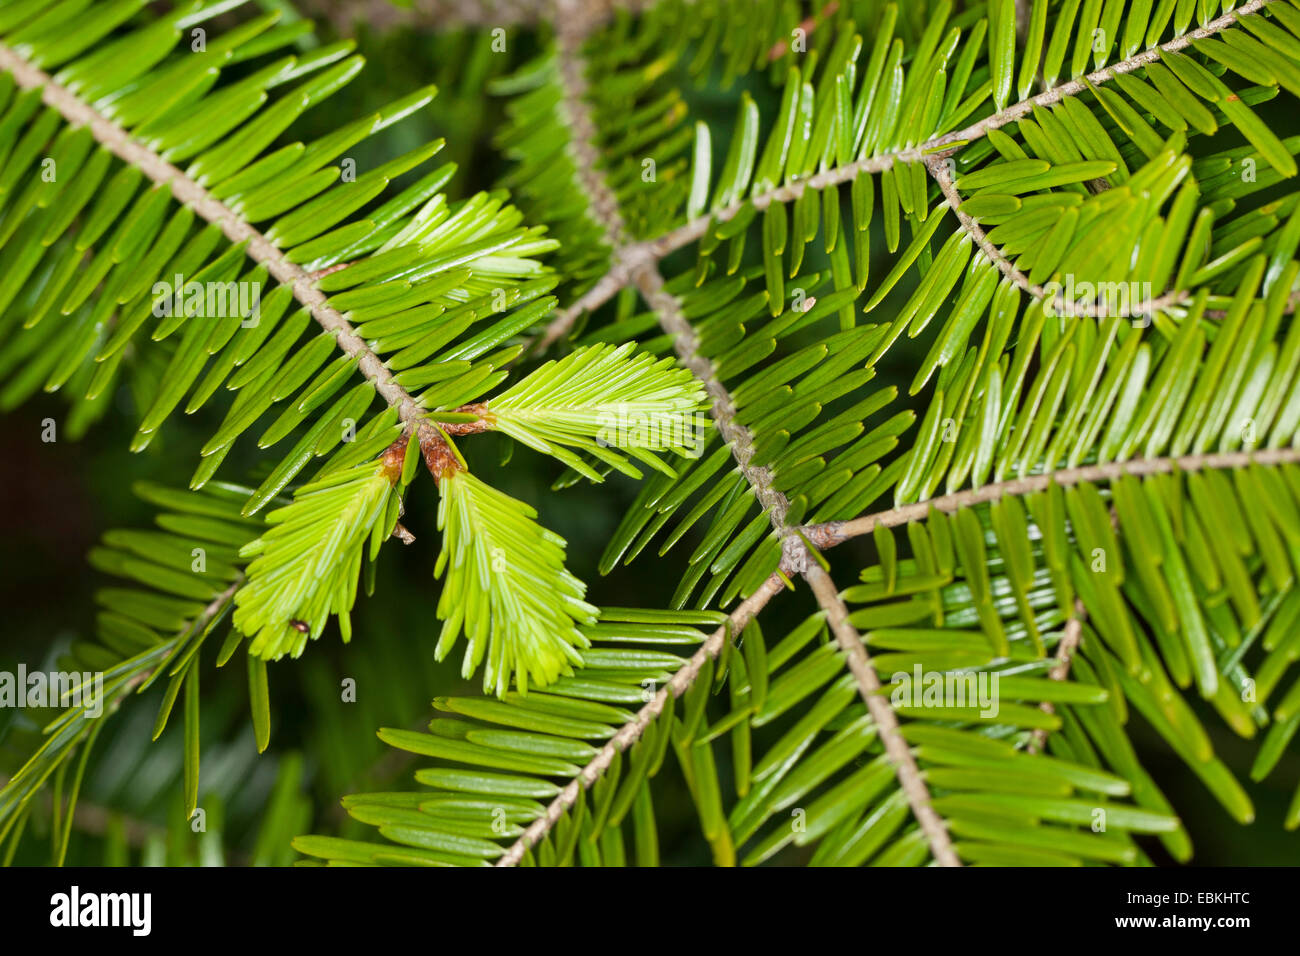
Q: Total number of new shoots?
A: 4